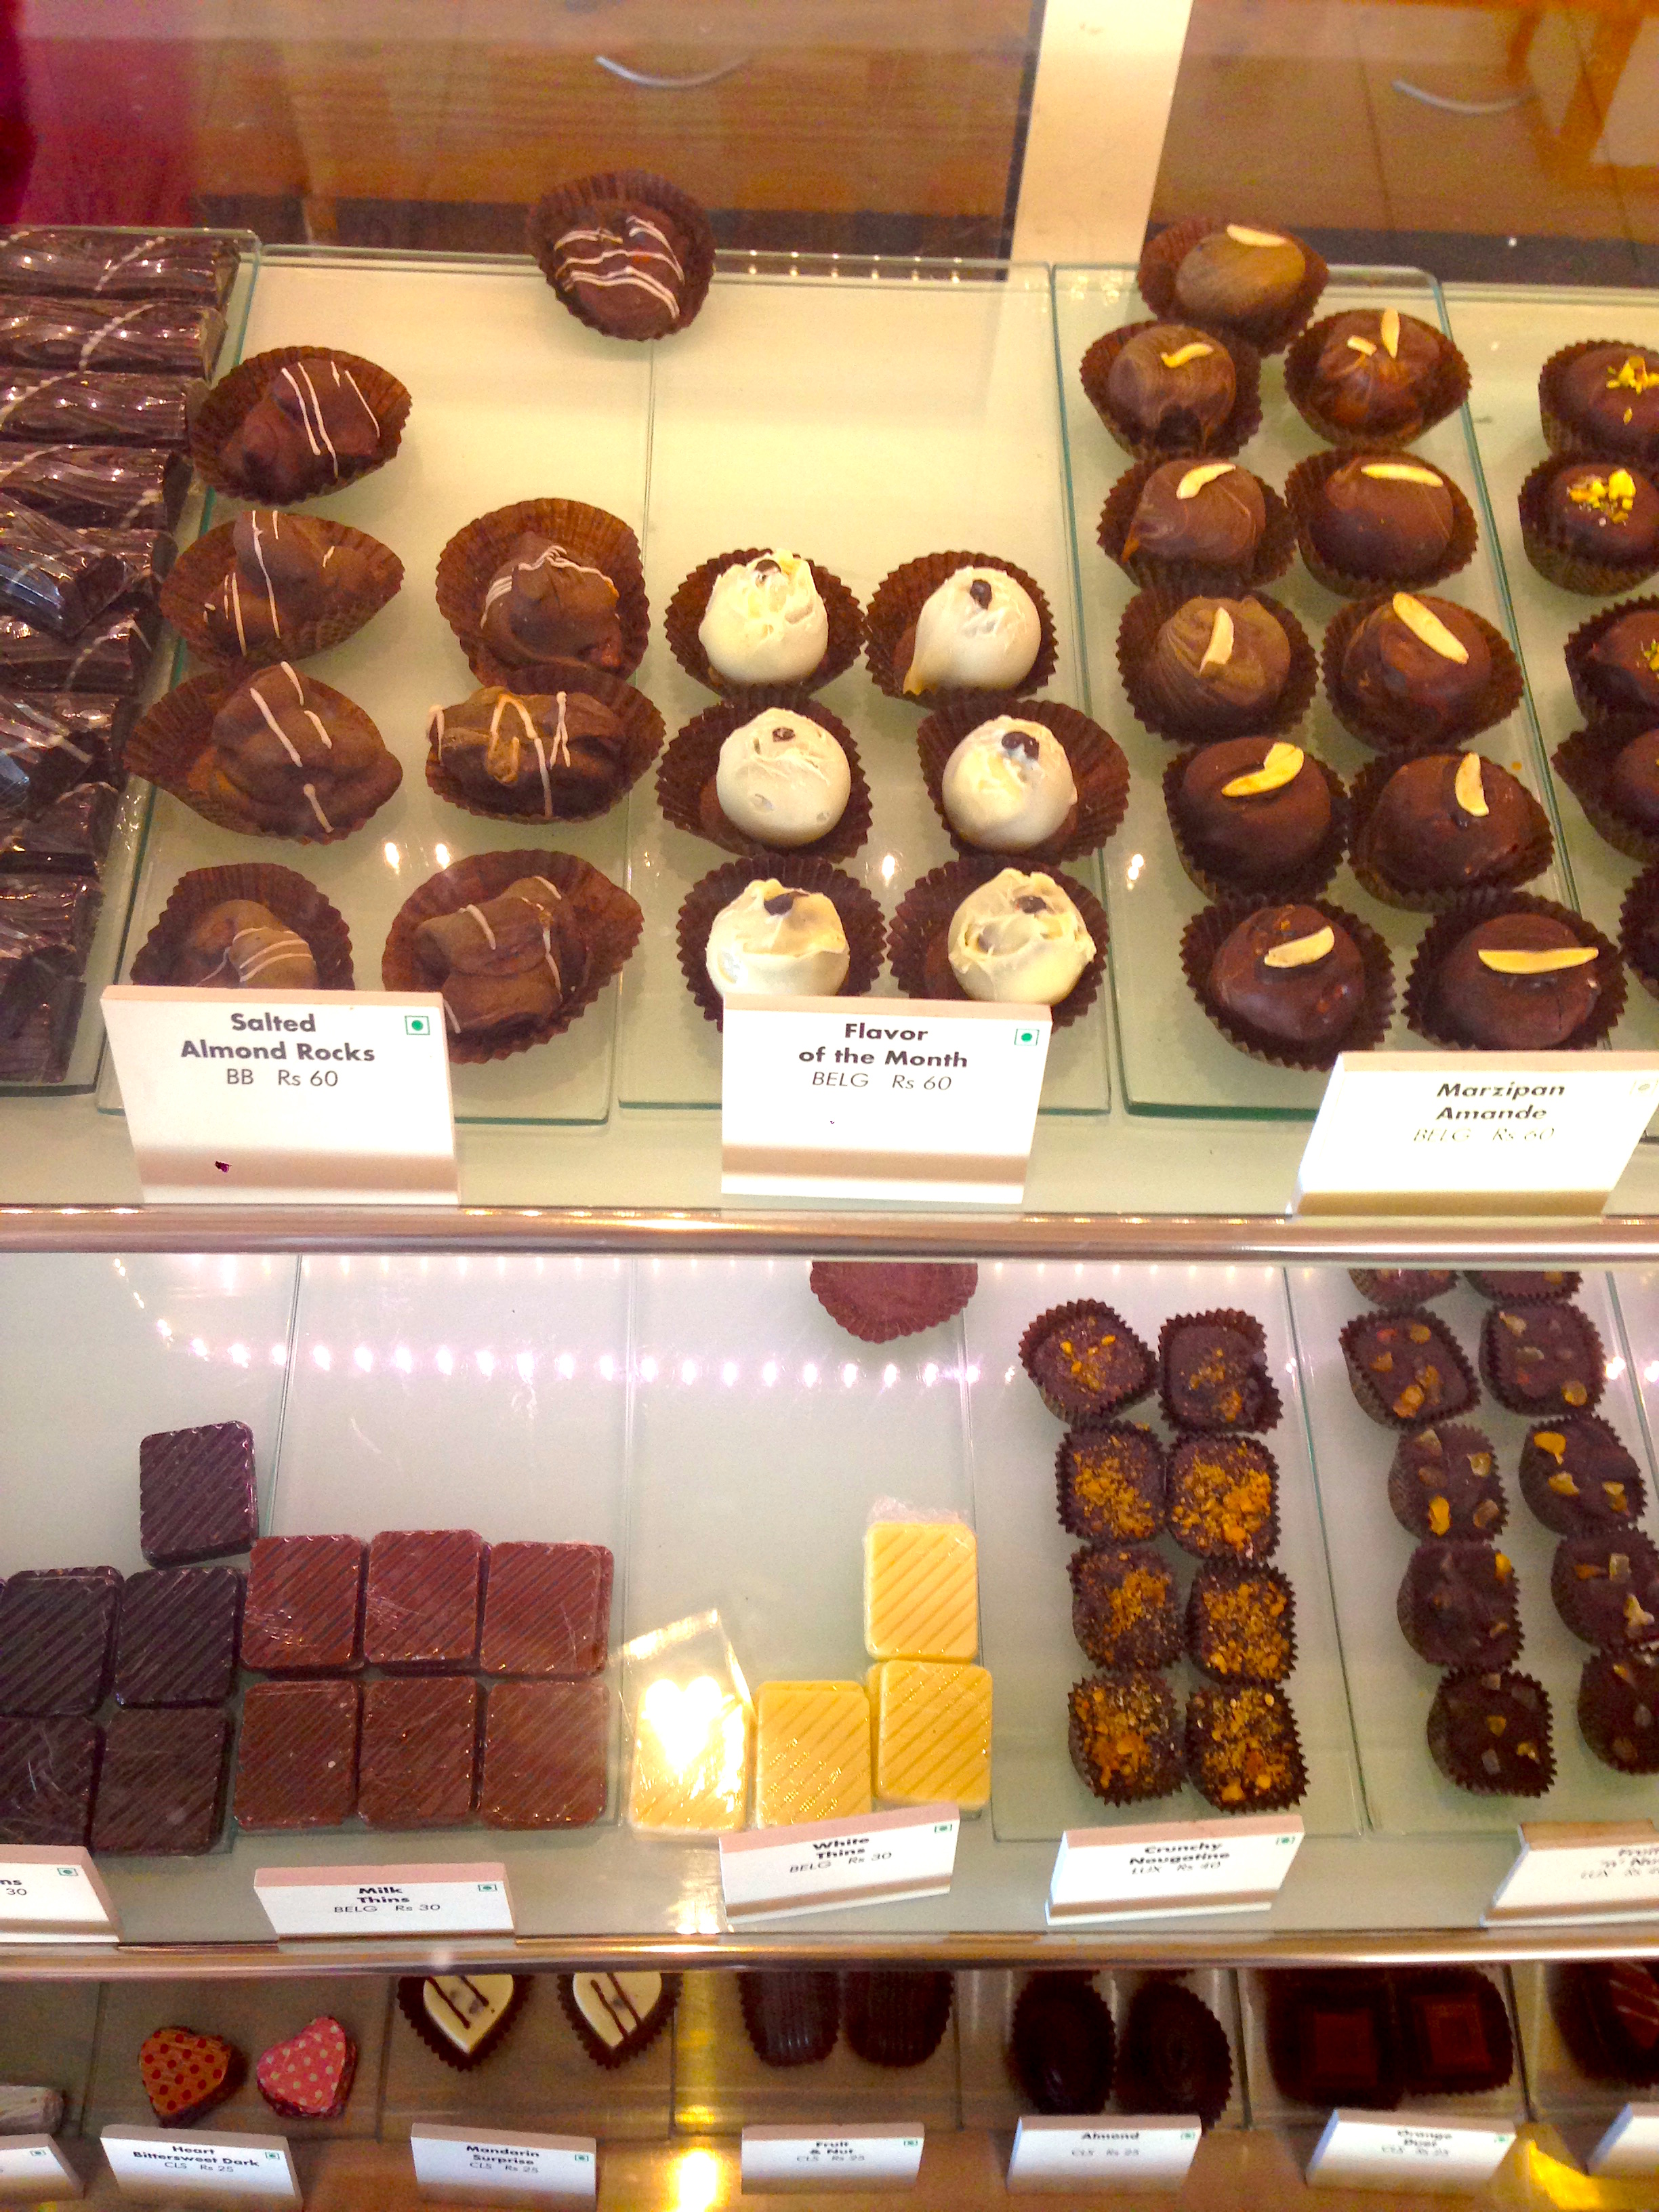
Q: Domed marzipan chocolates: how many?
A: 11